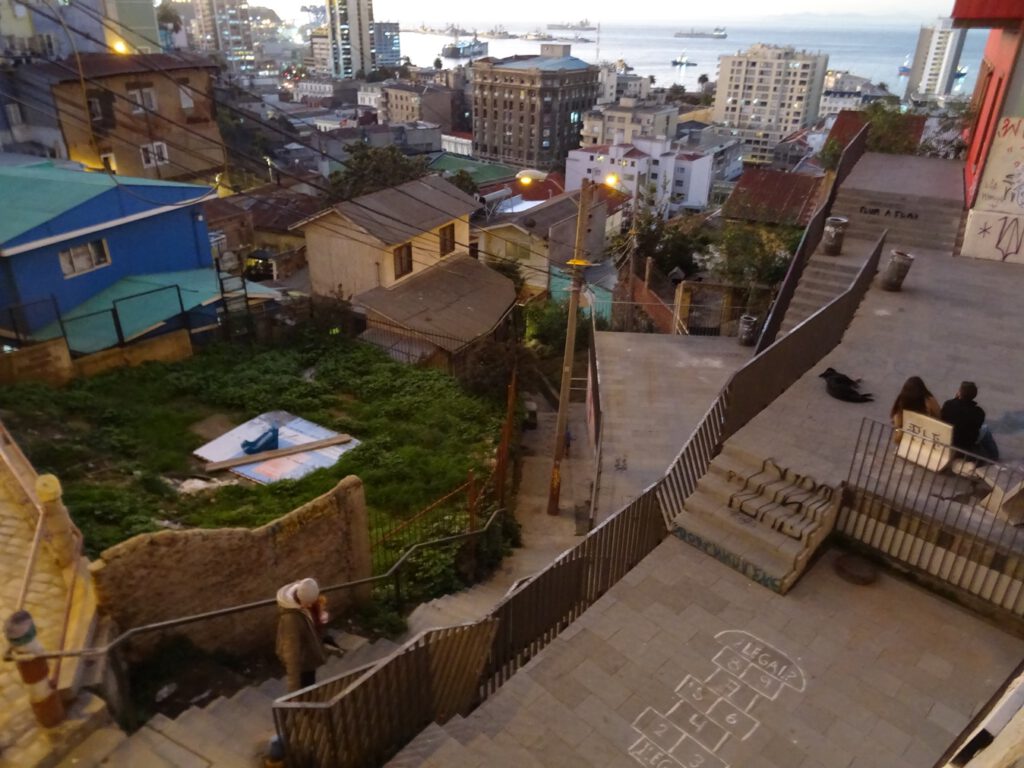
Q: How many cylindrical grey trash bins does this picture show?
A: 3